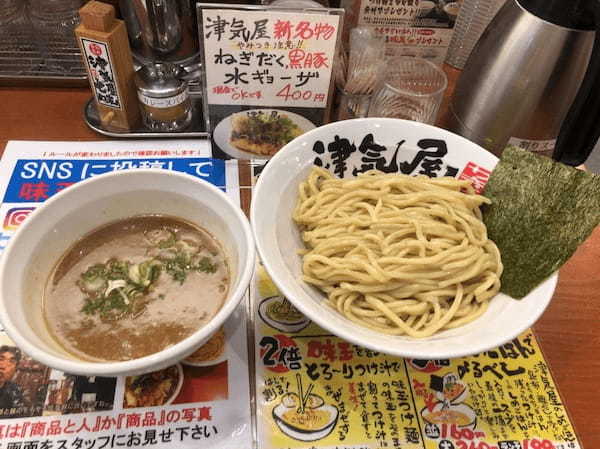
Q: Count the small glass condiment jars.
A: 1